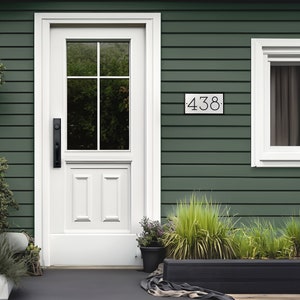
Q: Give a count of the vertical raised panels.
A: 2